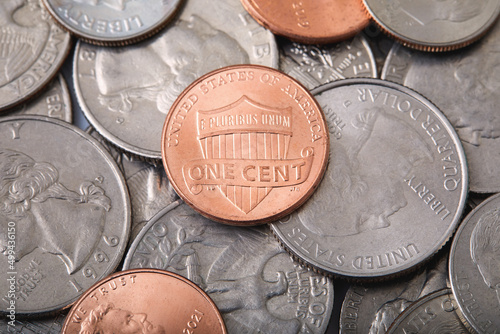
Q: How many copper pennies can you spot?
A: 3